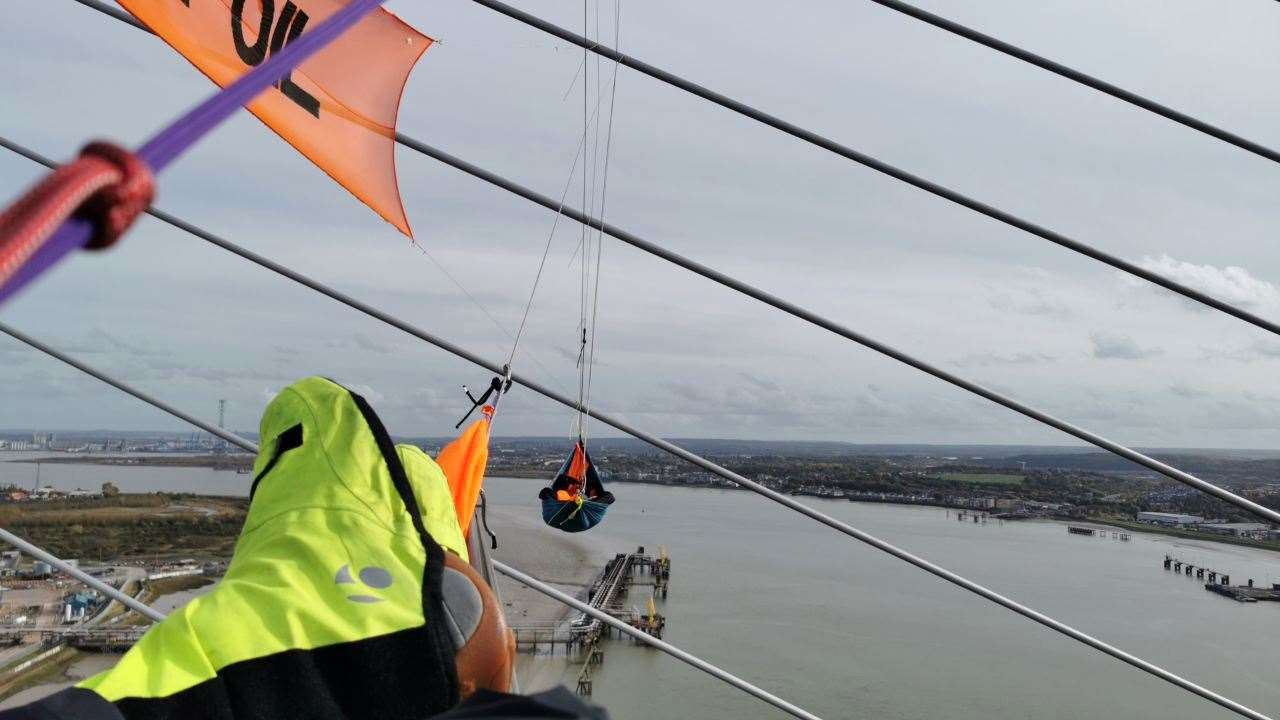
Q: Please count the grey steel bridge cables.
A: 6